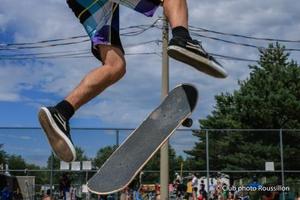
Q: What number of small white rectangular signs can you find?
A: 4